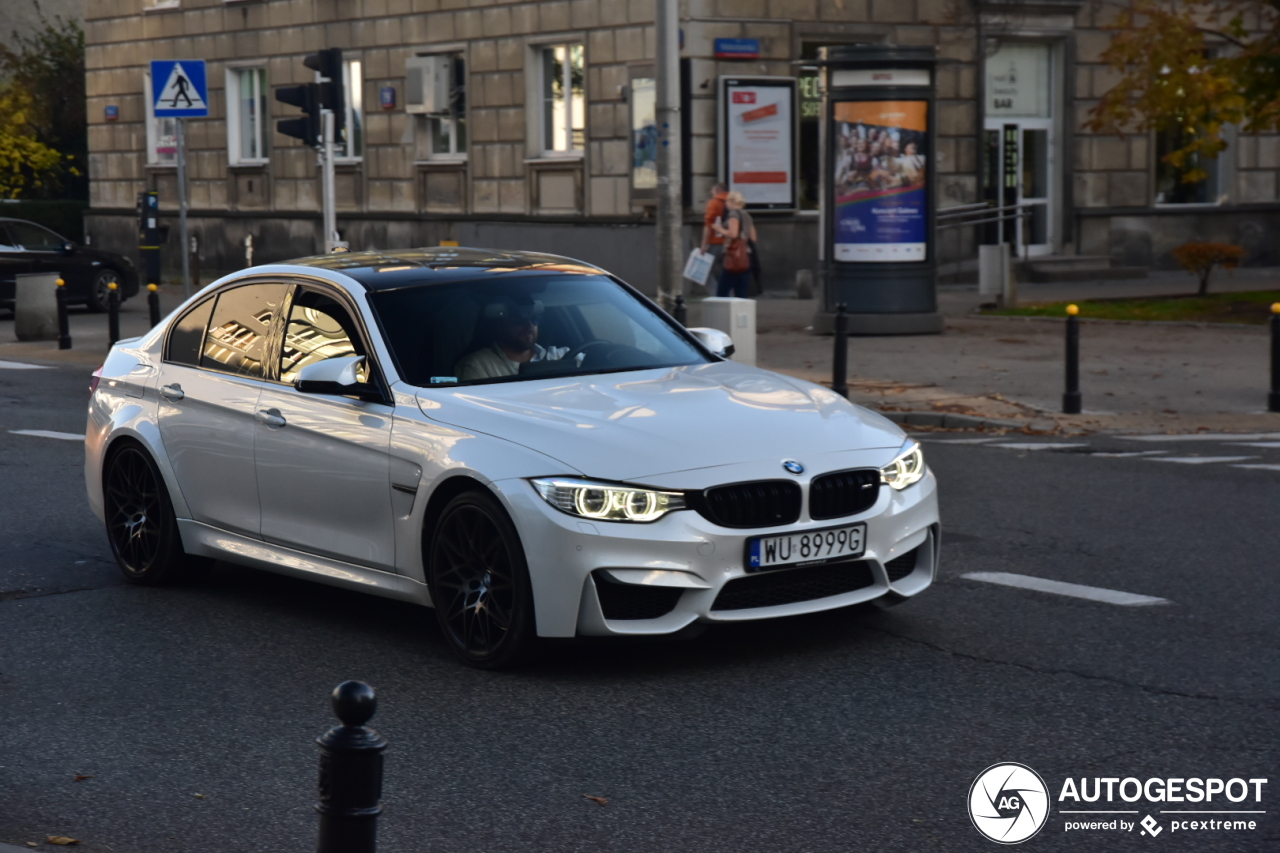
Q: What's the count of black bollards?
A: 8